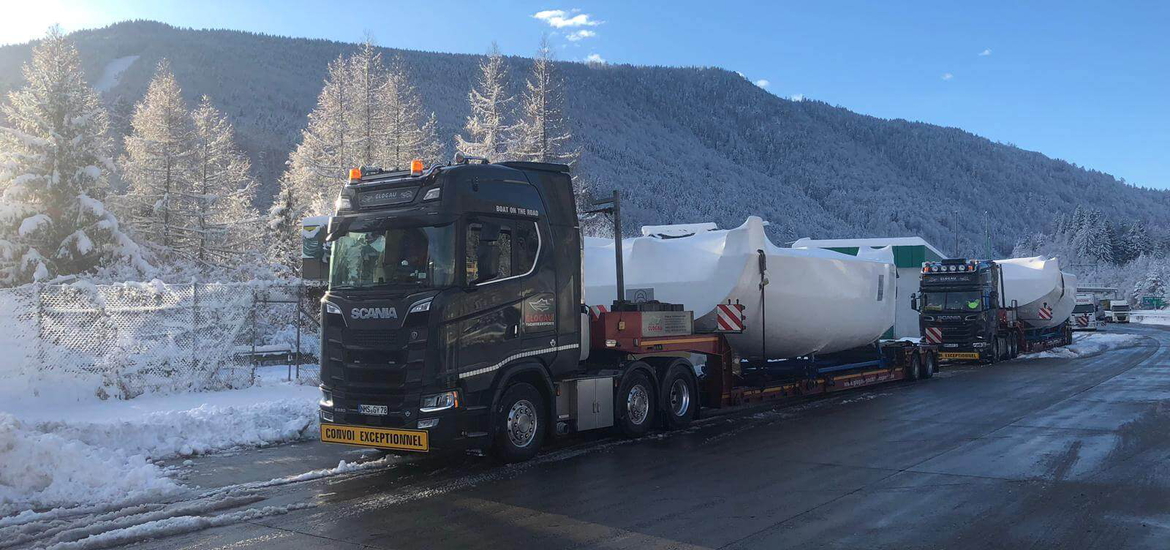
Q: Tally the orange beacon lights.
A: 4